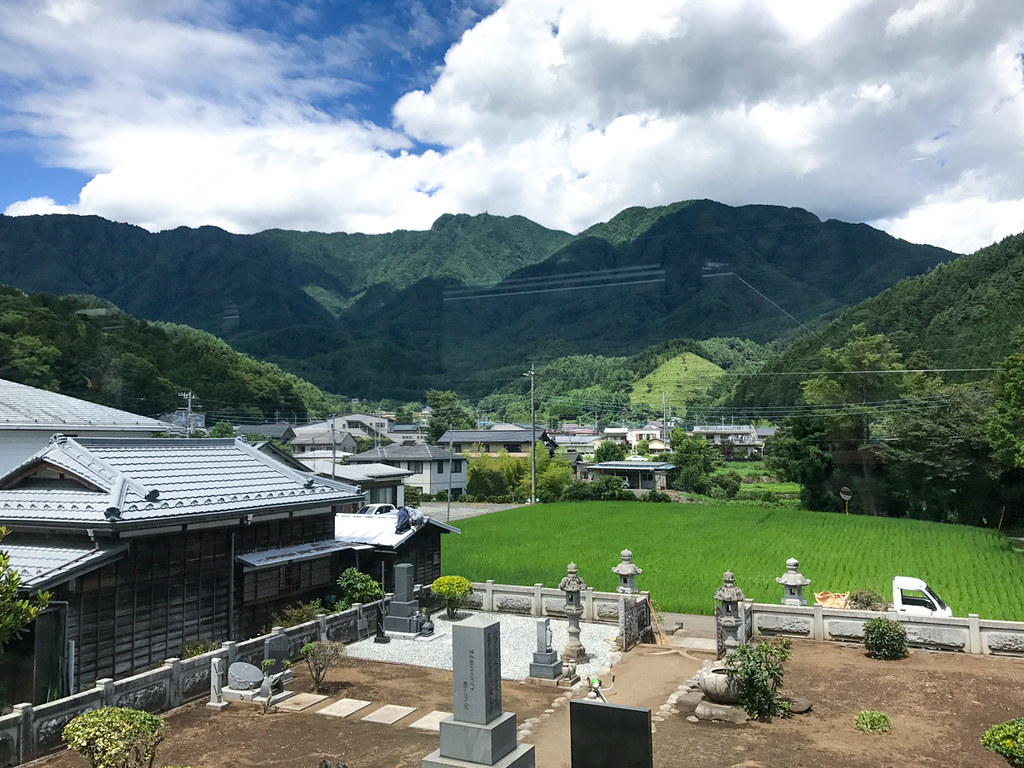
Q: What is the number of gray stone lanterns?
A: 4